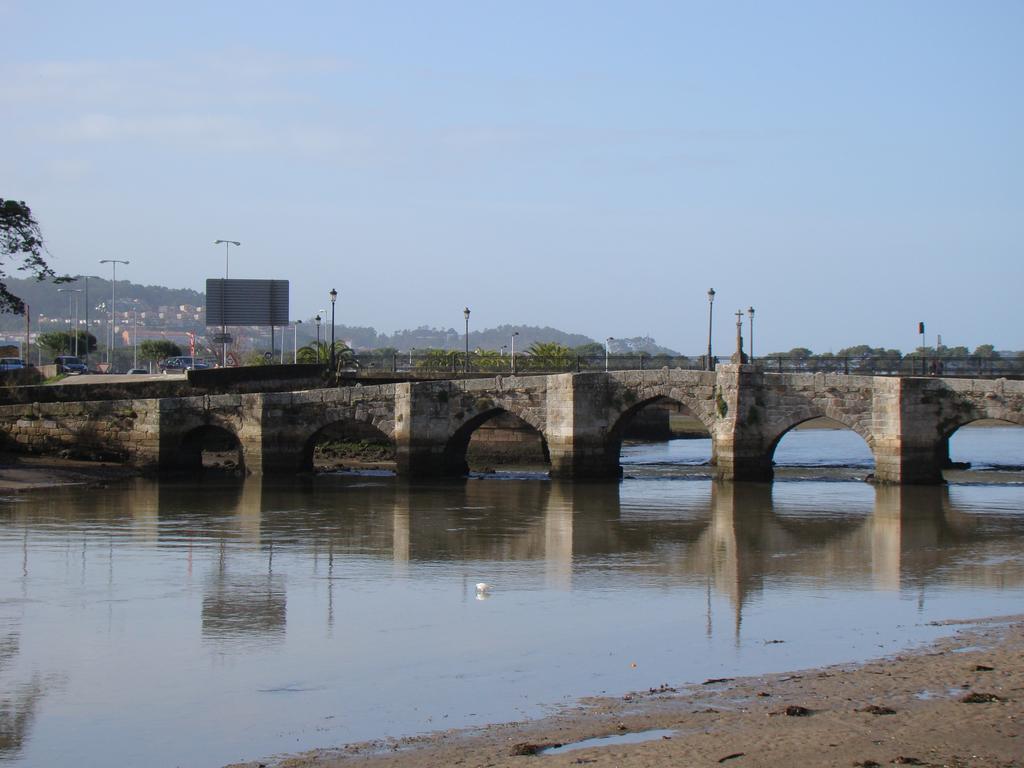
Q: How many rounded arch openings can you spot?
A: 6